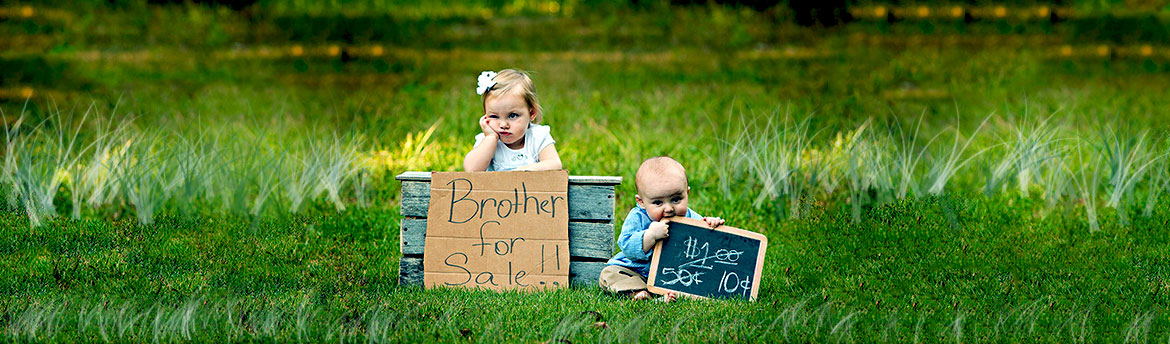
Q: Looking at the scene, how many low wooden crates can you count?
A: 1